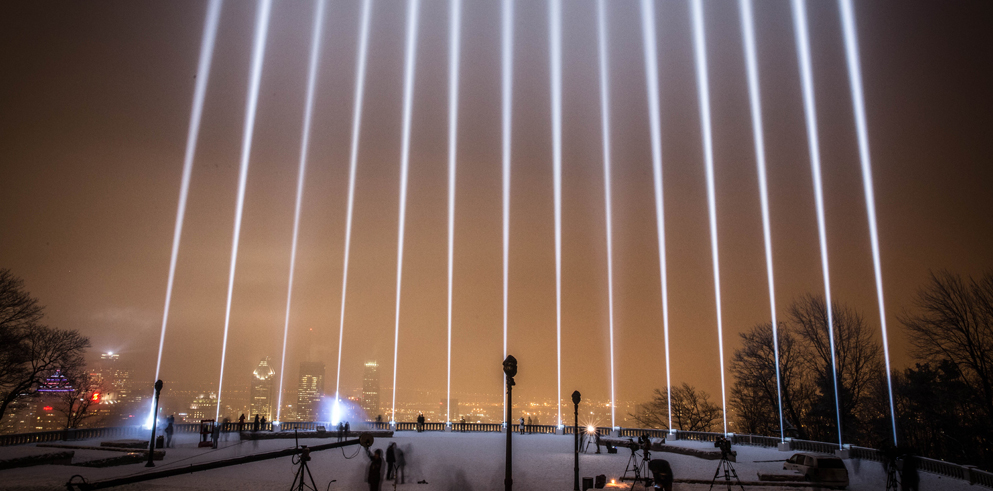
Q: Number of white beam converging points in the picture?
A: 14